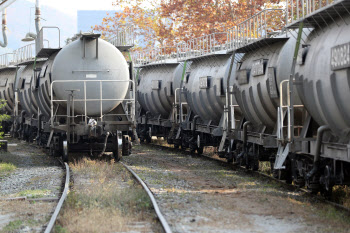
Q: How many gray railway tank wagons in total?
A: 7